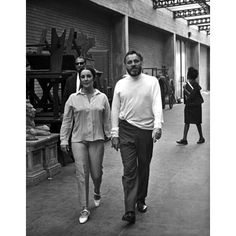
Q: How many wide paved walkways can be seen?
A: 1